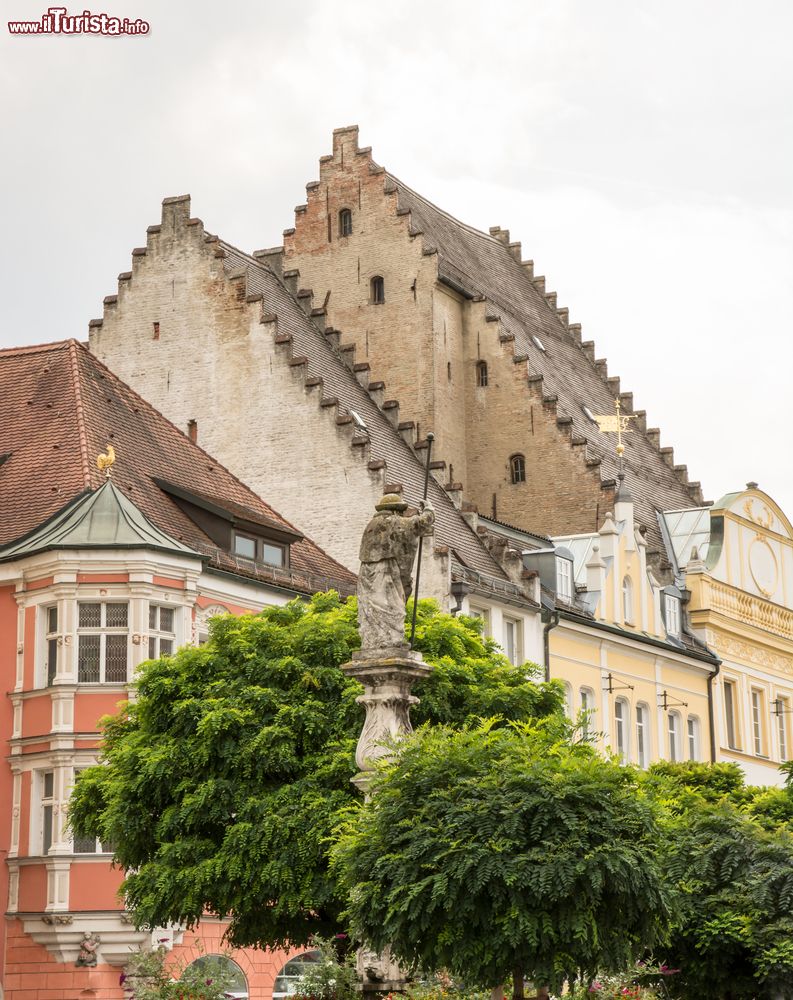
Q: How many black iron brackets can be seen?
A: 3